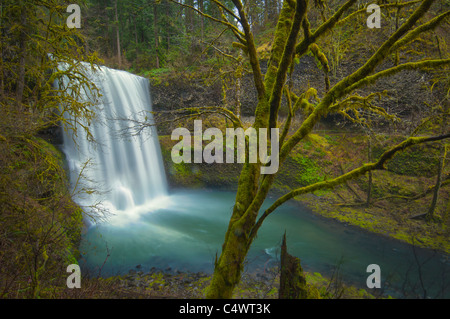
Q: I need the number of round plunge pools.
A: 1